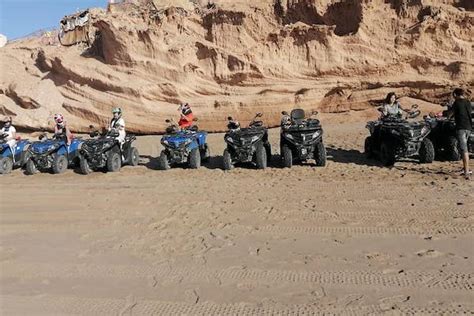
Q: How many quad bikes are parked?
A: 8